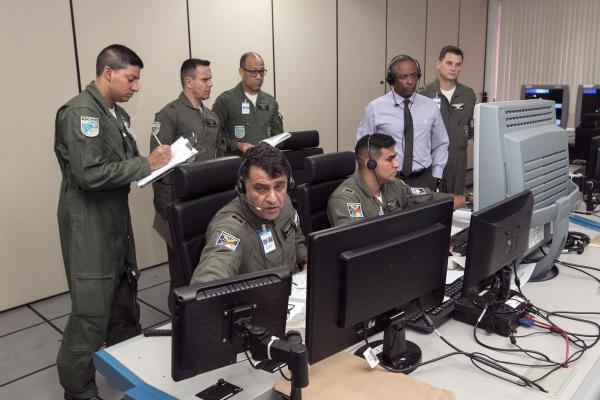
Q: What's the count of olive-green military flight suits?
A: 6